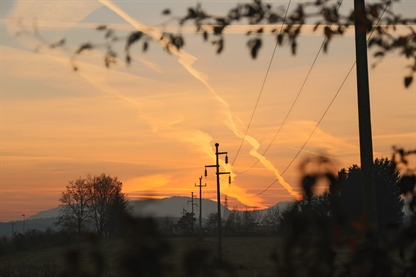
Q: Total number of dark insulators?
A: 3